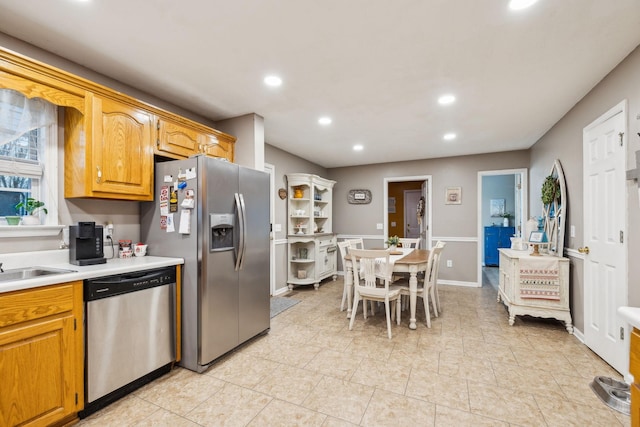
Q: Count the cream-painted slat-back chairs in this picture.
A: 6